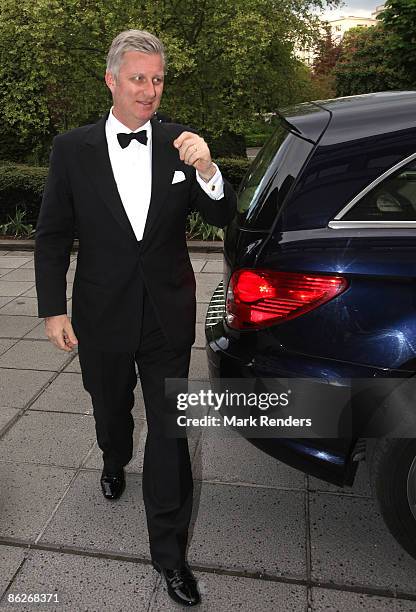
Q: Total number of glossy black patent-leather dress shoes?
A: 2